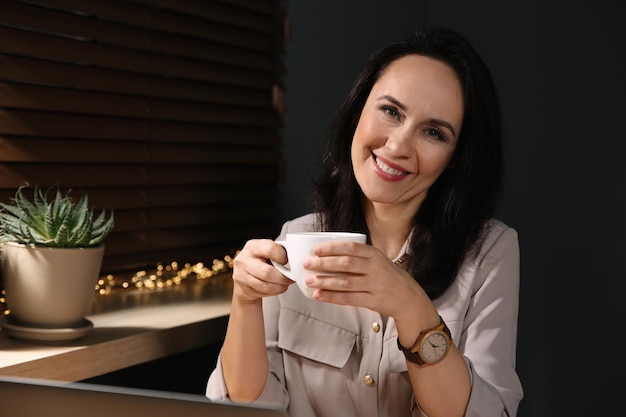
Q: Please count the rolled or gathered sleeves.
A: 2